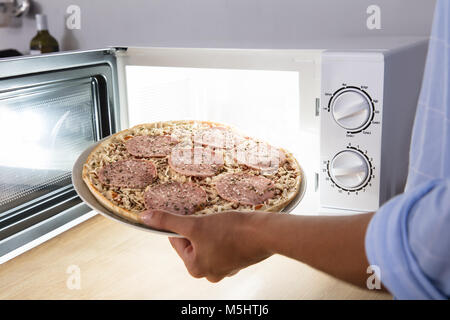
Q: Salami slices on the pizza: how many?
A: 7